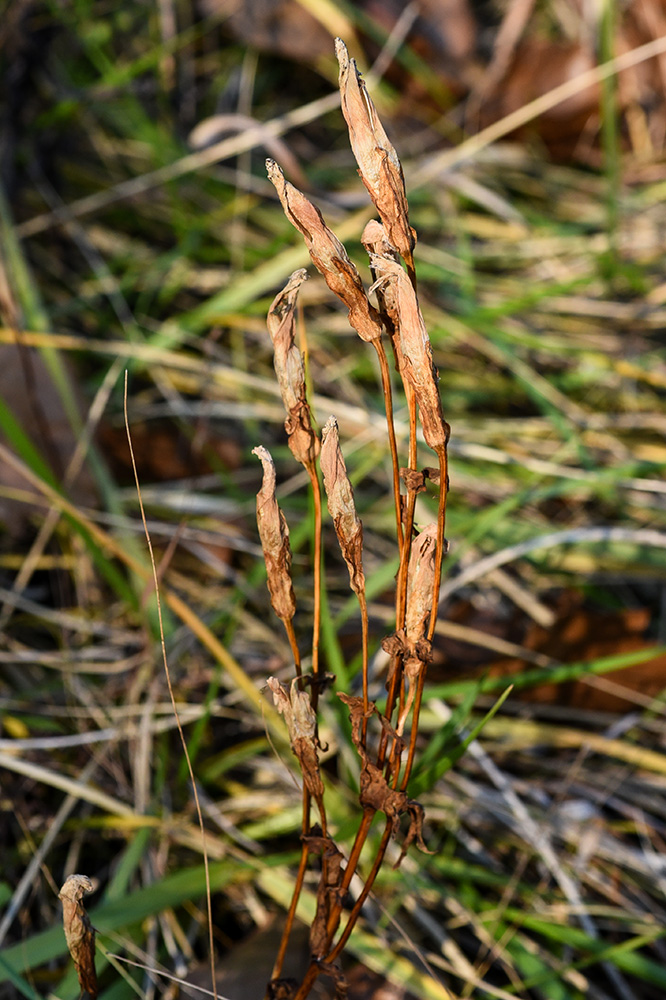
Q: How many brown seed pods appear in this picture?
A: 10